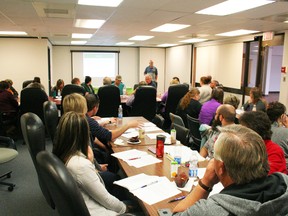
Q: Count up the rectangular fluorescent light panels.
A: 12